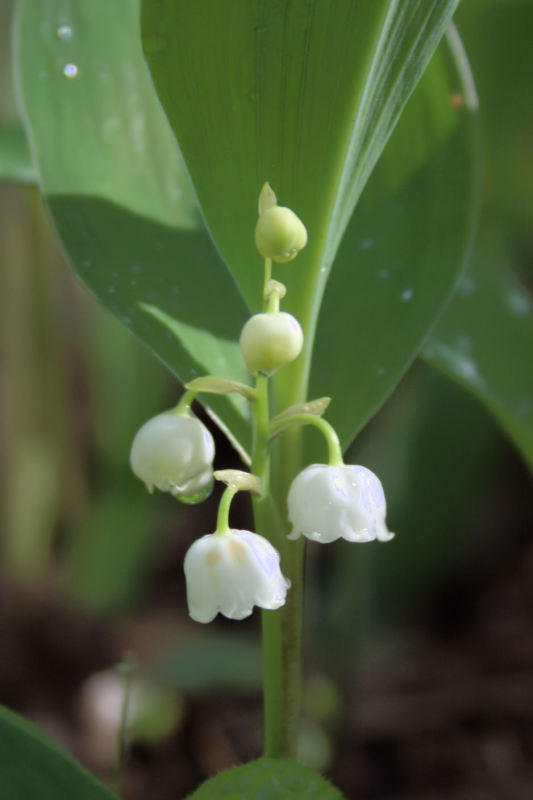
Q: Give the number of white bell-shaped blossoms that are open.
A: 3